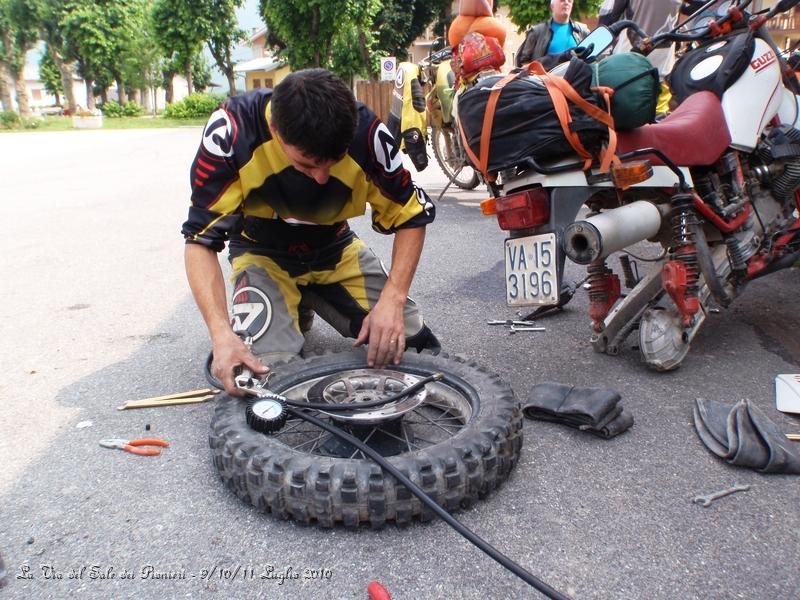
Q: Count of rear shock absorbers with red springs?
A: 2